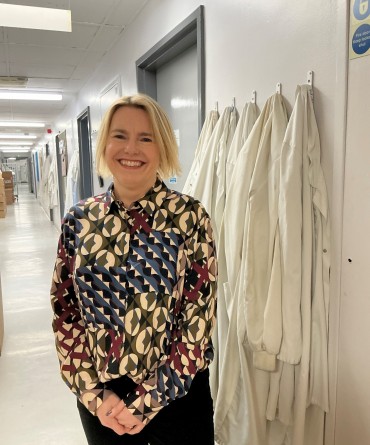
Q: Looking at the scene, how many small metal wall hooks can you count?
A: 5